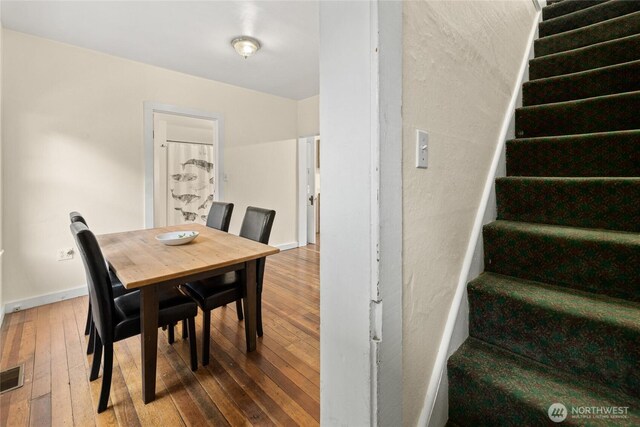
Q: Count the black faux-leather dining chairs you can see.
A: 4